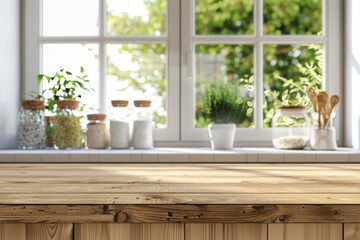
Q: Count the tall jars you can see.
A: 4